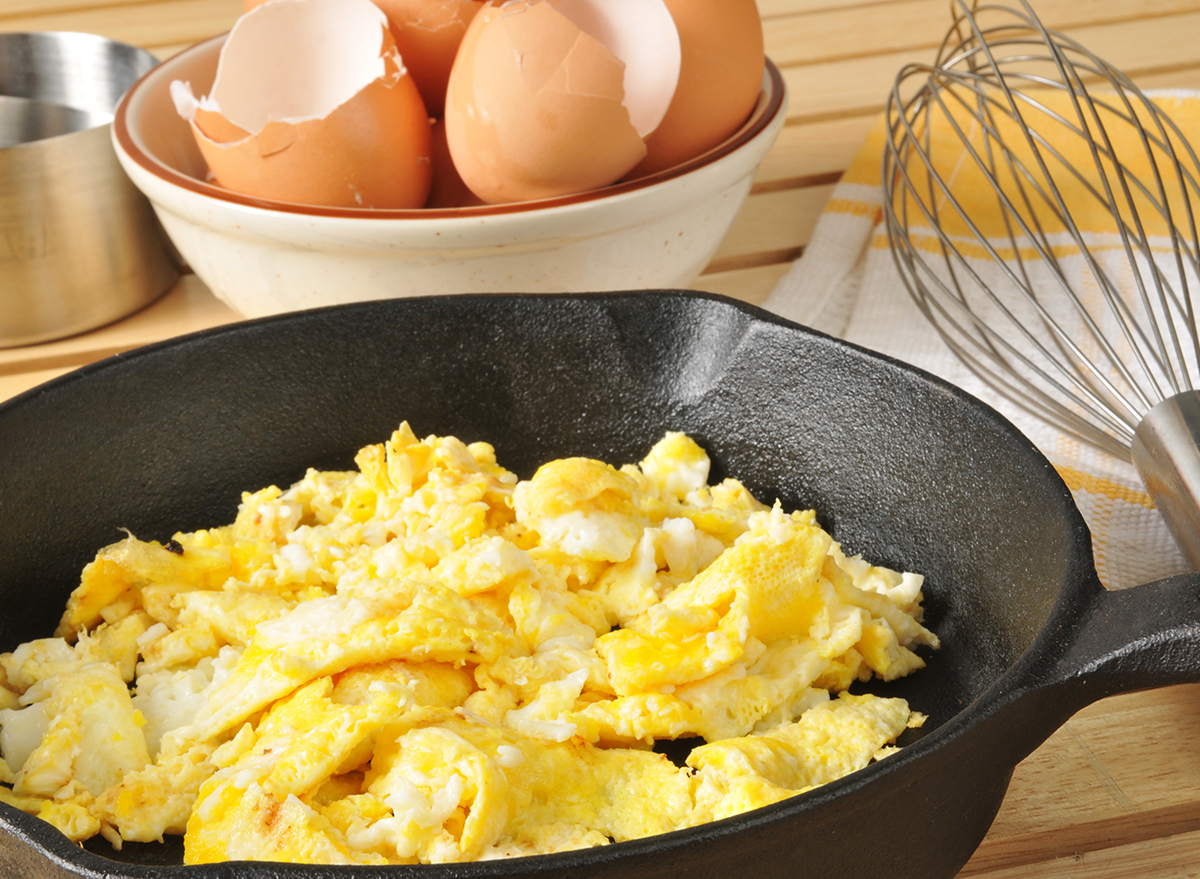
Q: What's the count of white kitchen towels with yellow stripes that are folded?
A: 1